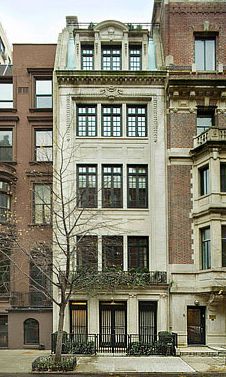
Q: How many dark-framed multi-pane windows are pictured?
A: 12